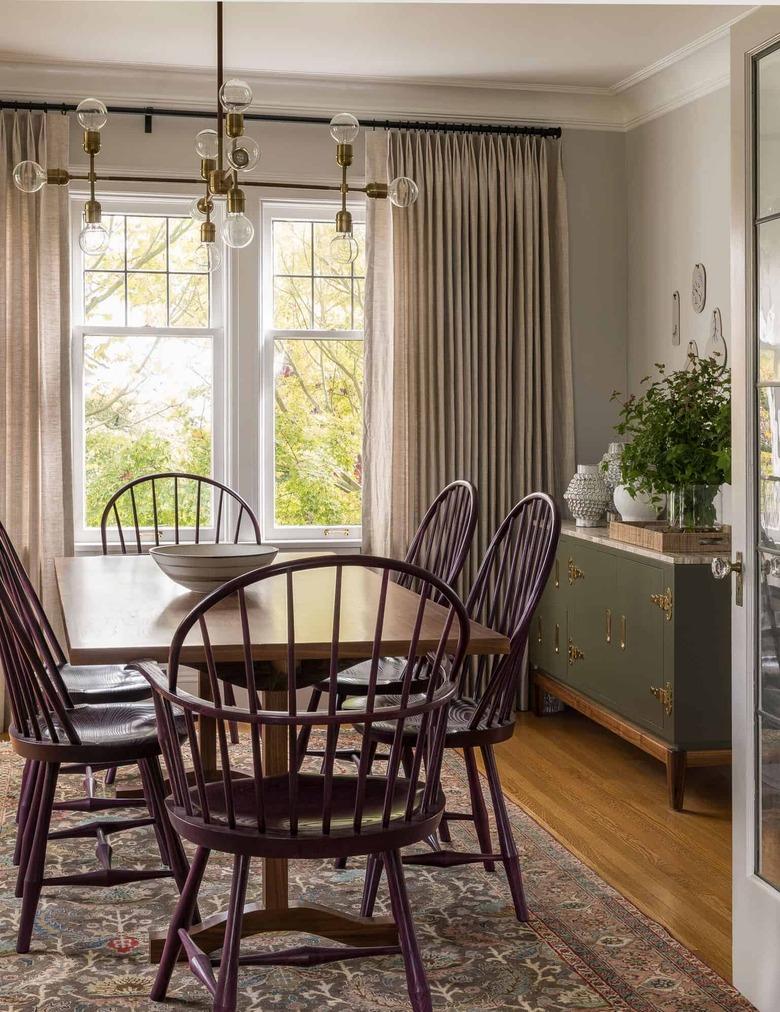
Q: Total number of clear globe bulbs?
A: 12